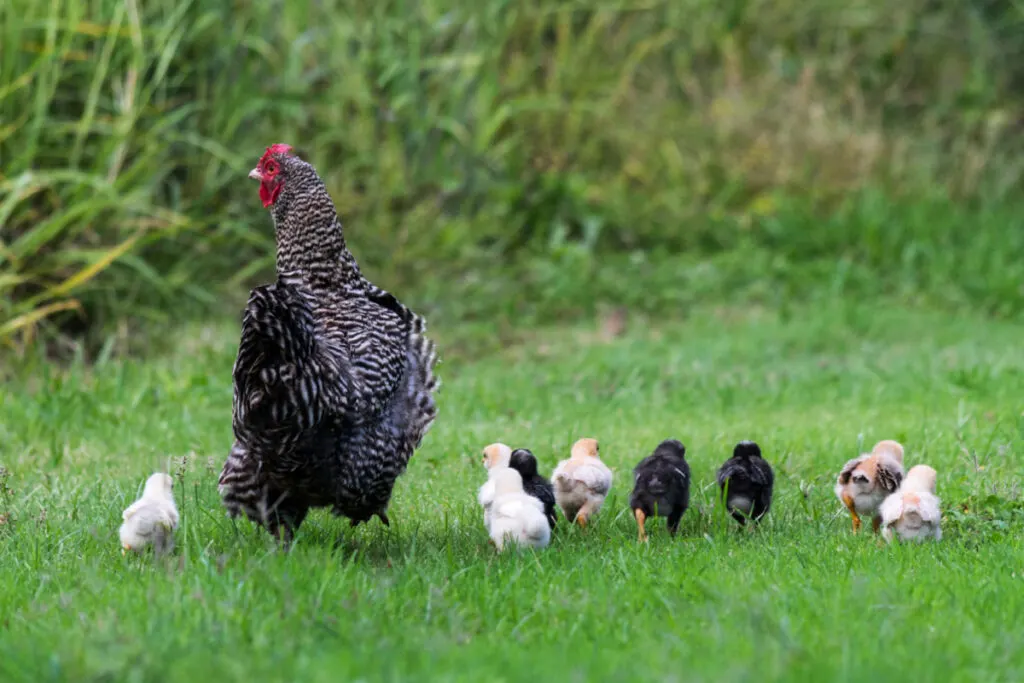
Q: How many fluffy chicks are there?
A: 9